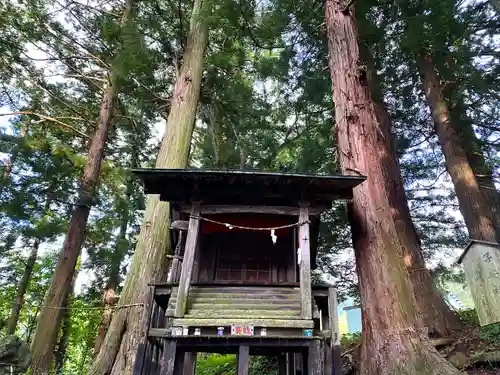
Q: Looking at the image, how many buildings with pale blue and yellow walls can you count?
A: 1